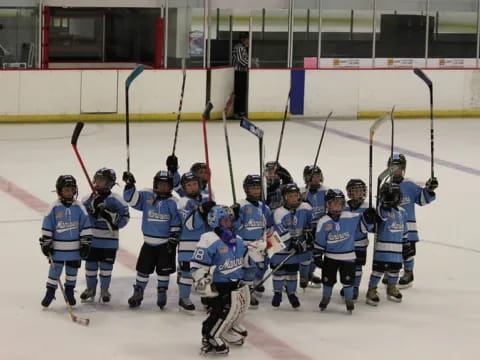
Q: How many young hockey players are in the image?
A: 14